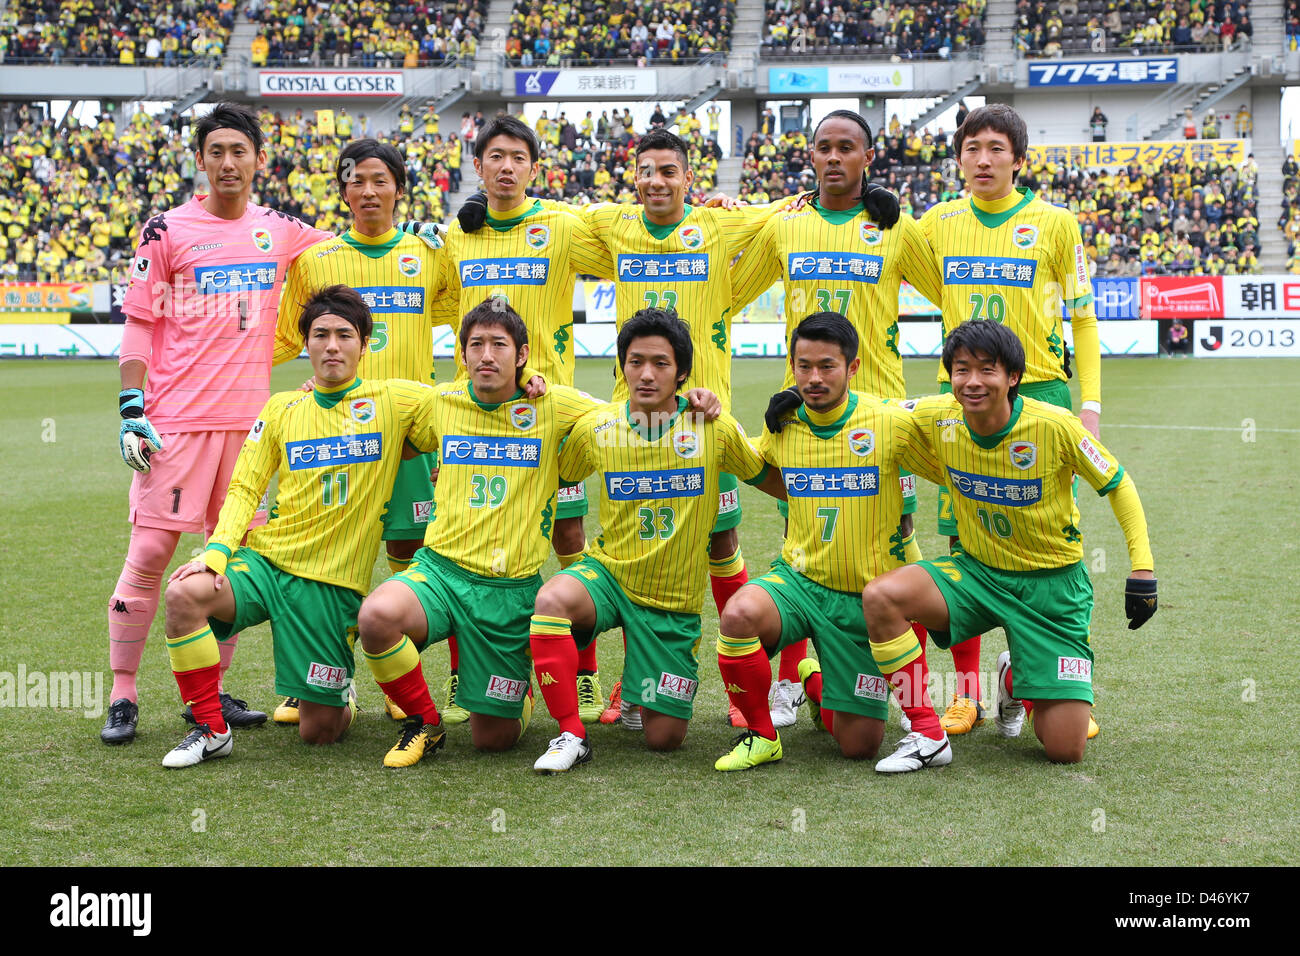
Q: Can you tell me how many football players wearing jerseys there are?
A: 11